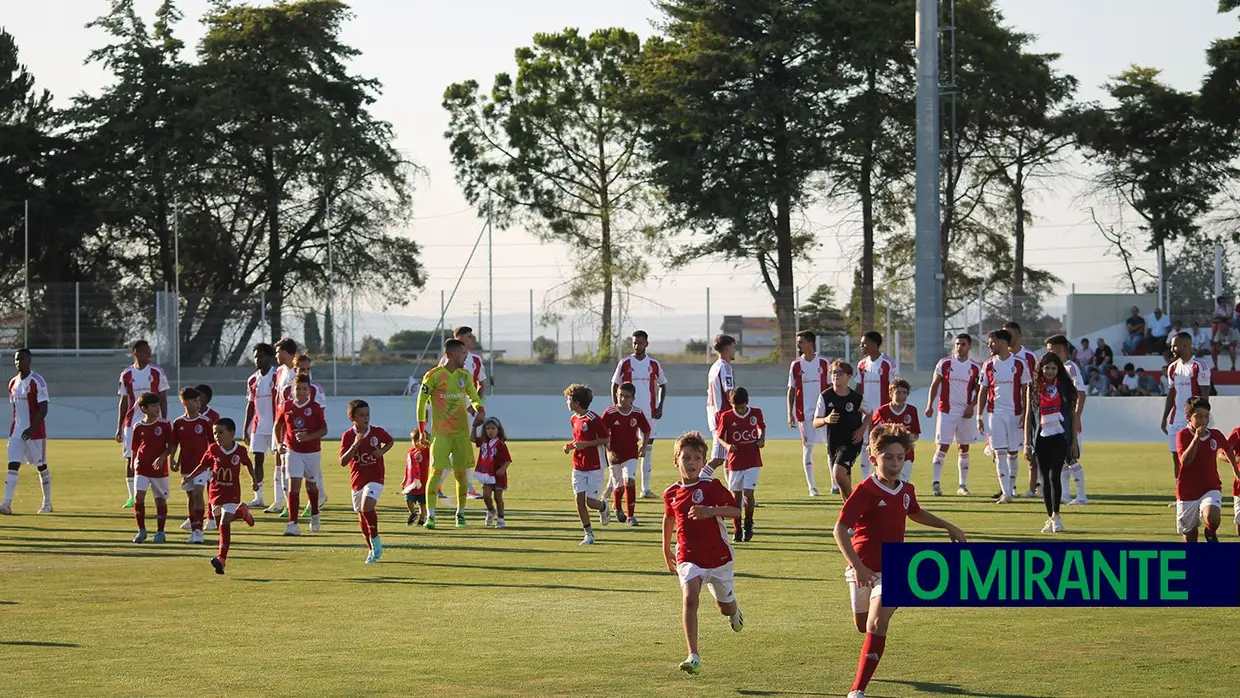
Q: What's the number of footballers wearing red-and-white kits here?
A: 15